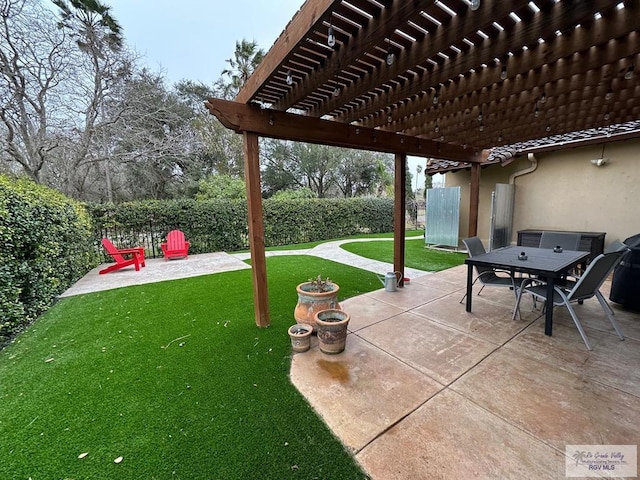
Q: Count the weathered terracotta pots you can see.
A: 3